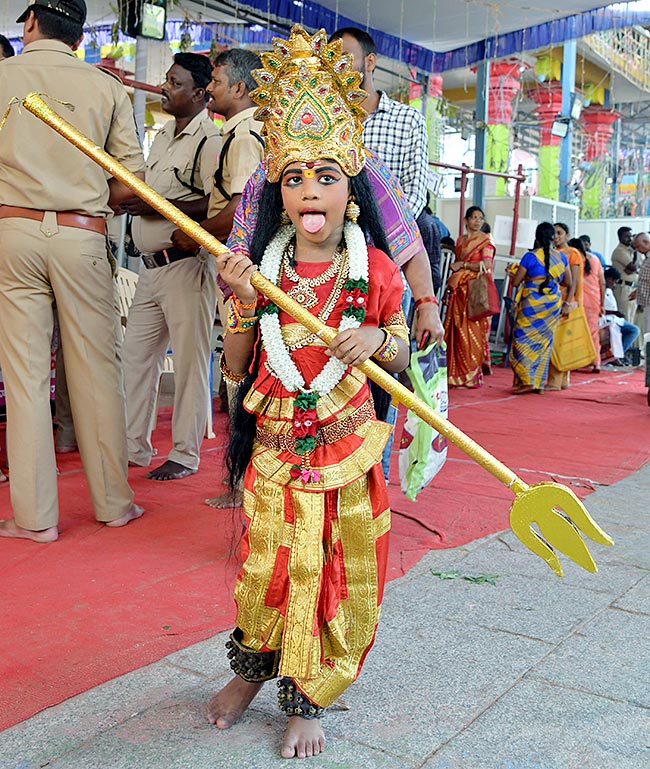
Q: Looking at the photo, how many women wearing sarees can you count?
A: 4